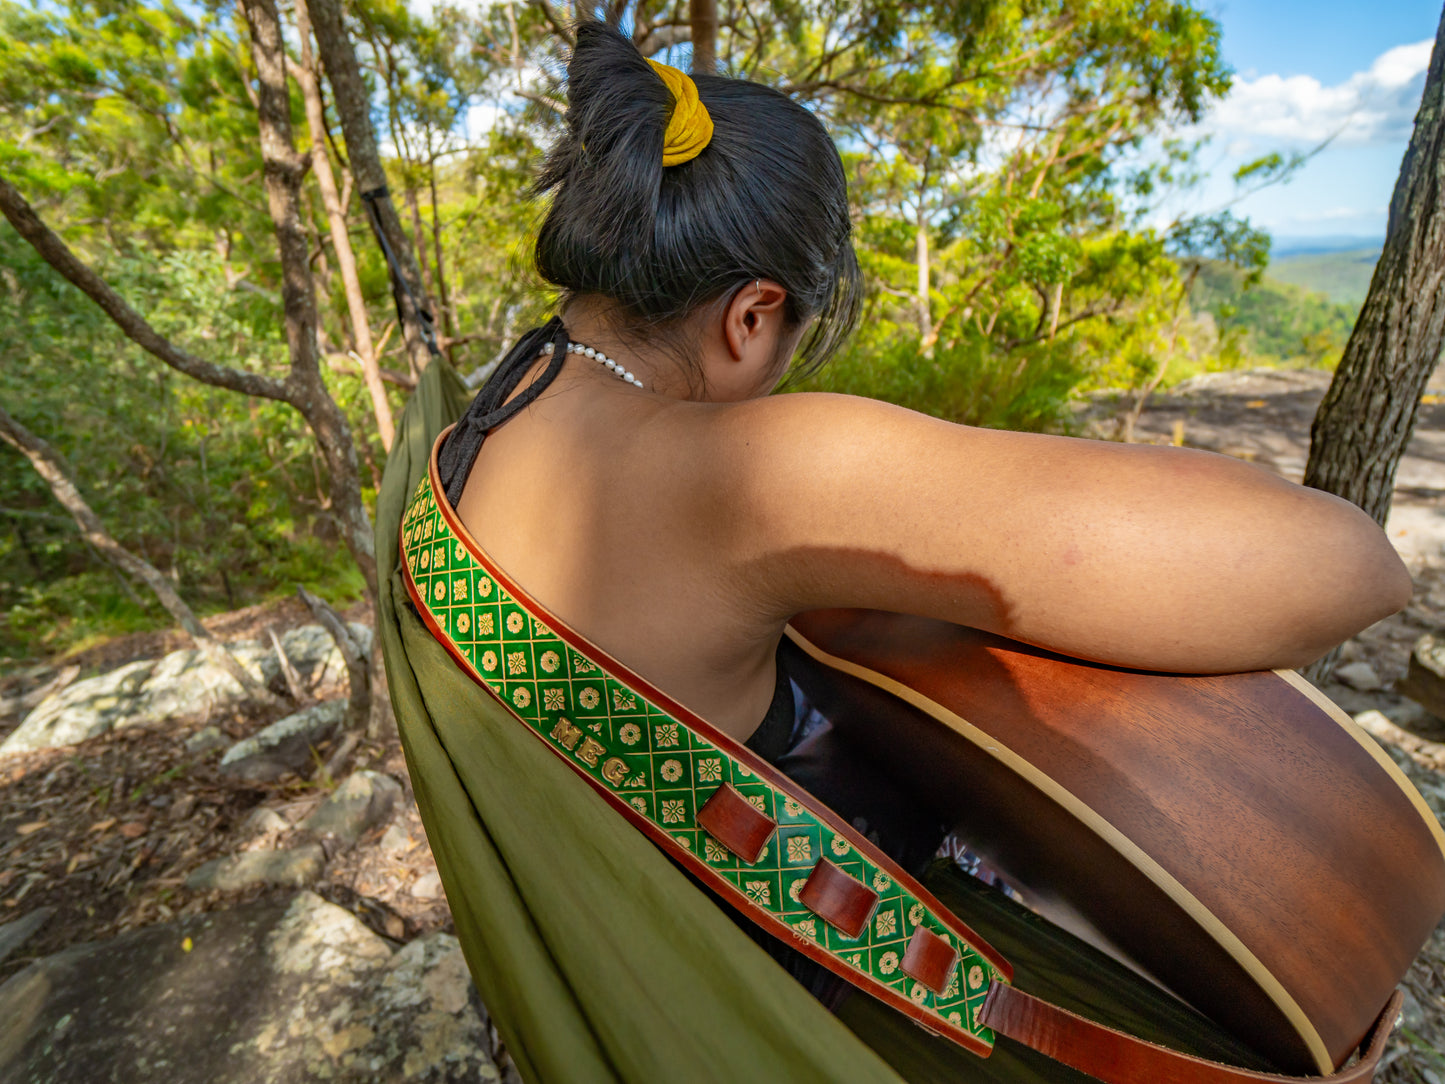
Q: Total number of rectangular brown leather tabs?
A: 3